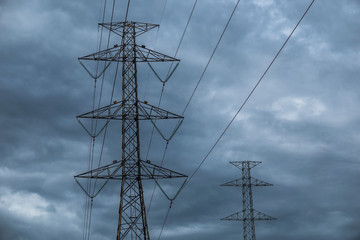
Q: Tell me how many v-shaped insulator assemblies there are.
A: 6